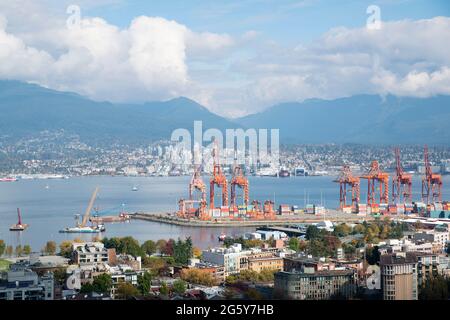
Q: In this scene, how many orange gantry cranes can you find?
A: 7